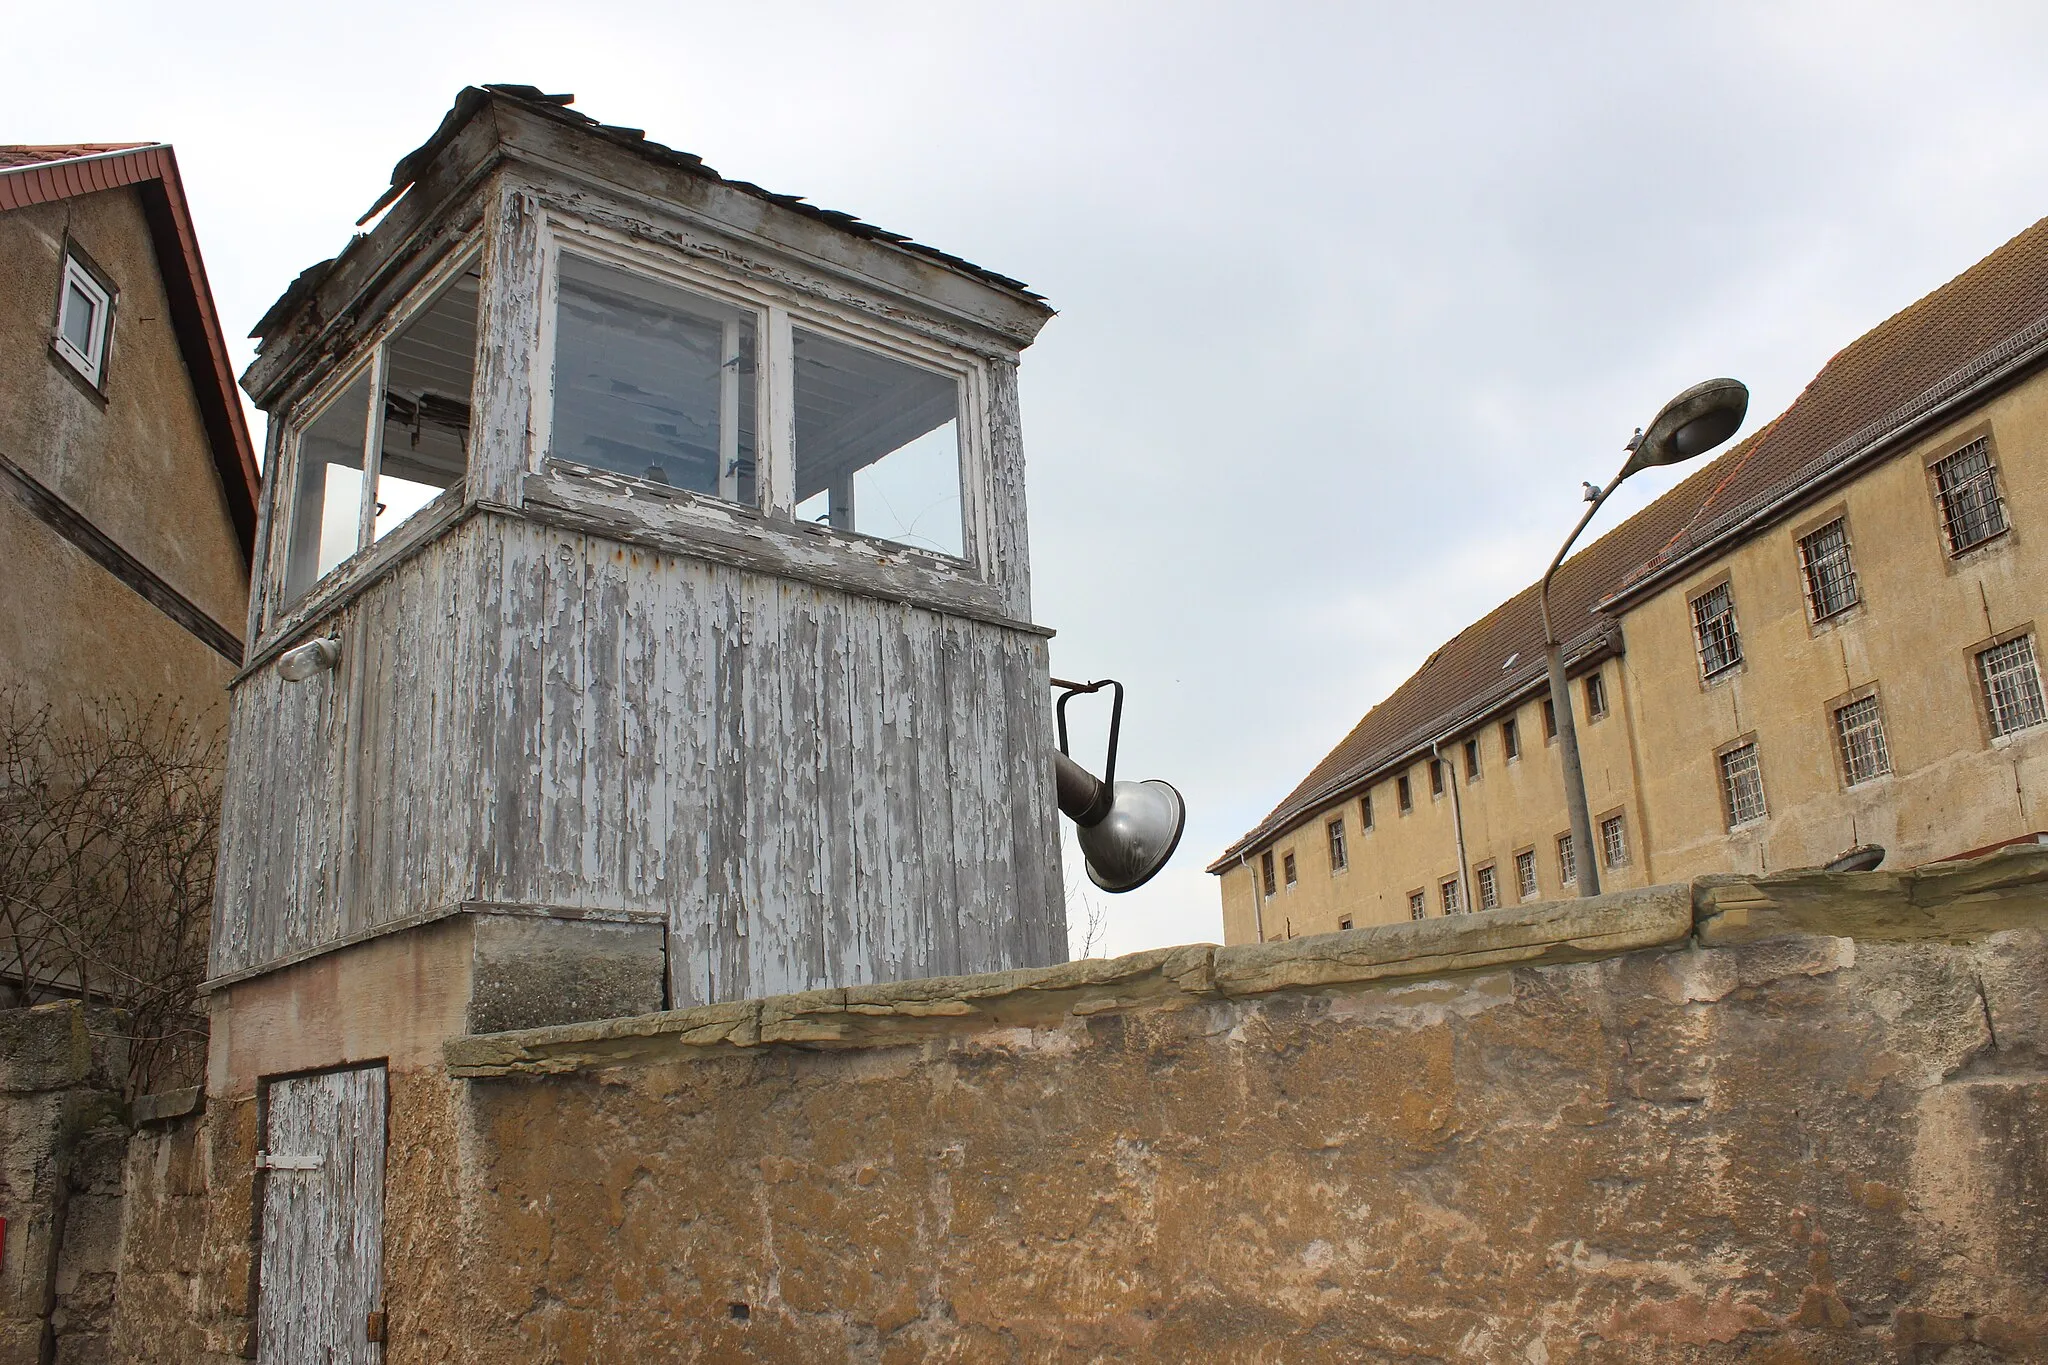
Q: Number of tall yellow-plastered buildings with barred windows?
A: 1